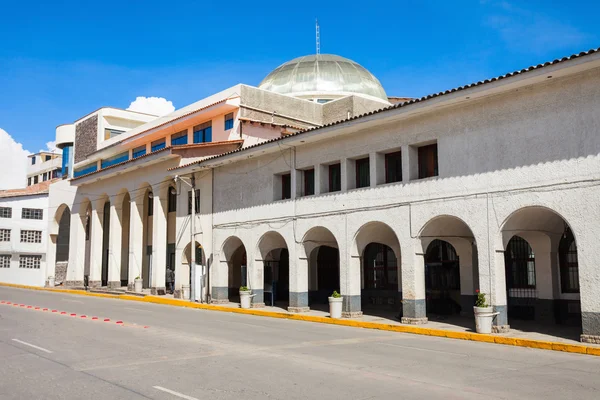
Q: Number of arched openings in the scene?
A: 13